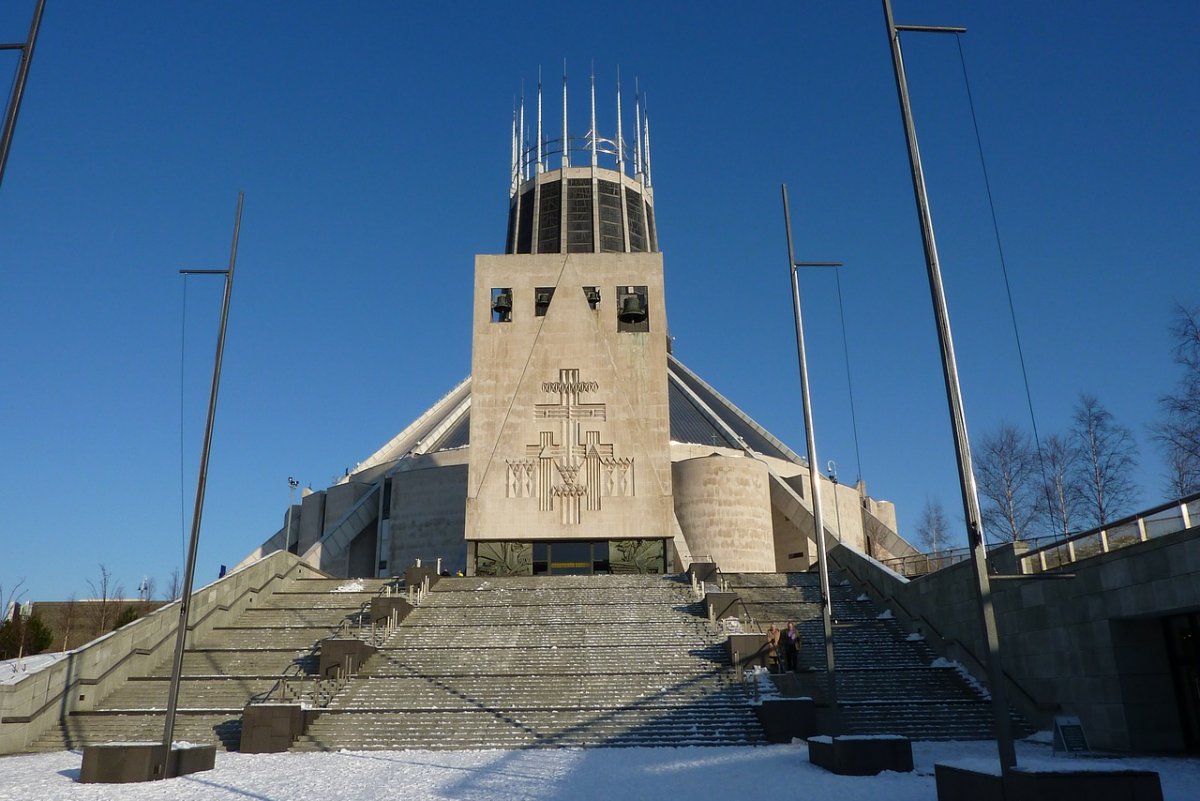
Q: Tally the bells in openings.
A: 4